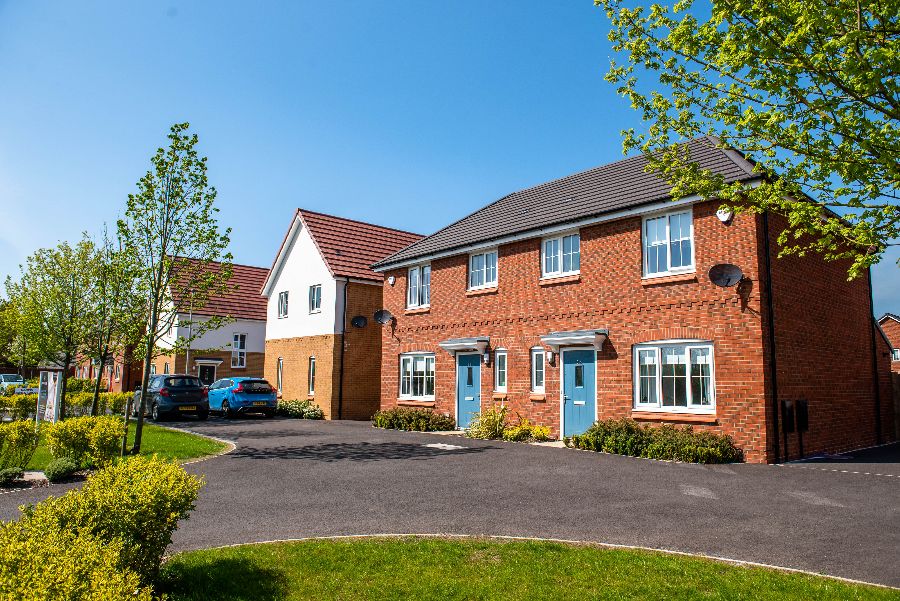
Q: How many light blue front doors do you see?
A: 2